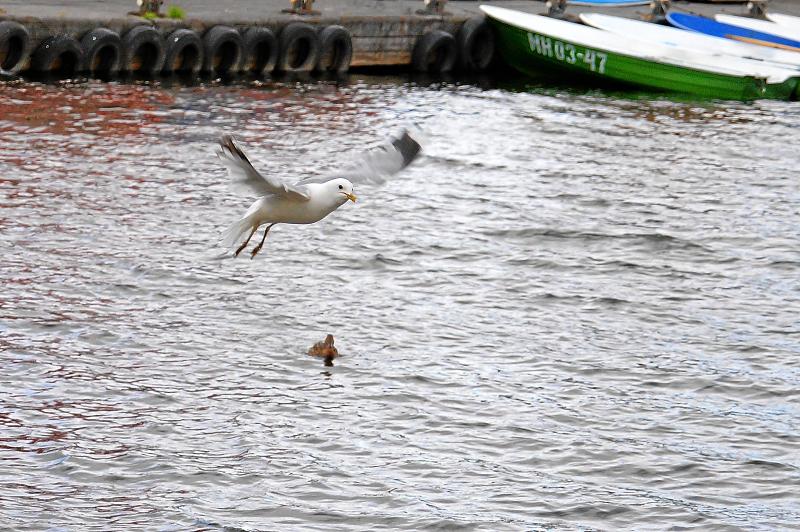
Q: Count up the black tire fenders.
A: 11